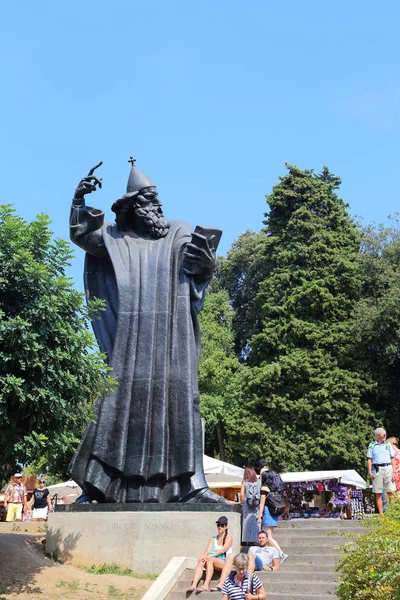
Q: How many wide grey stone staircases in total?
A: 1